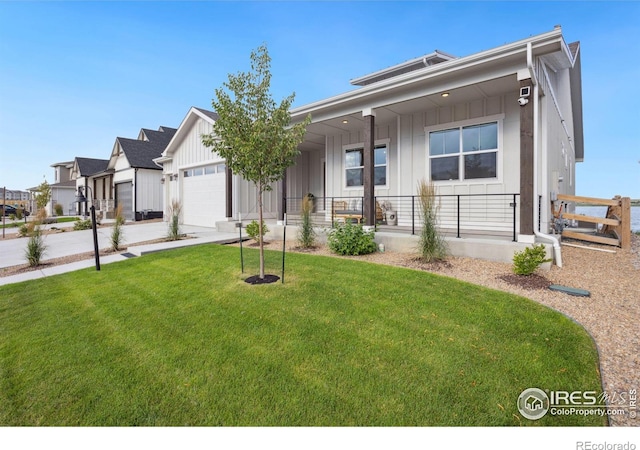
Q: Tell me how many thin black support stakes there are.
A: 2